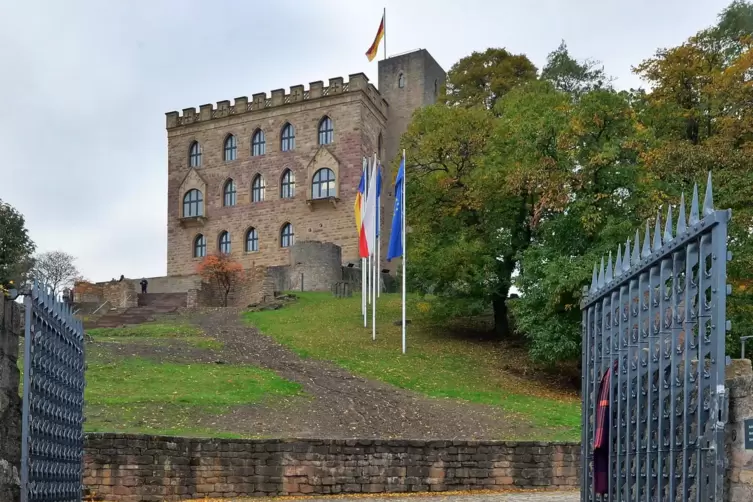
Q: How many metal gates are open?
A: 2